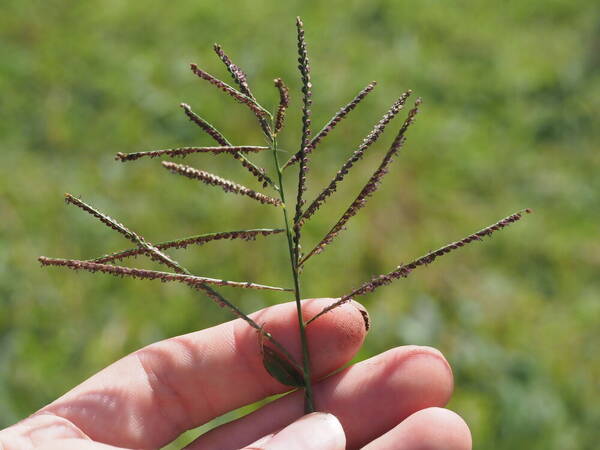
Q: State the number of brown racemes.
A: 14